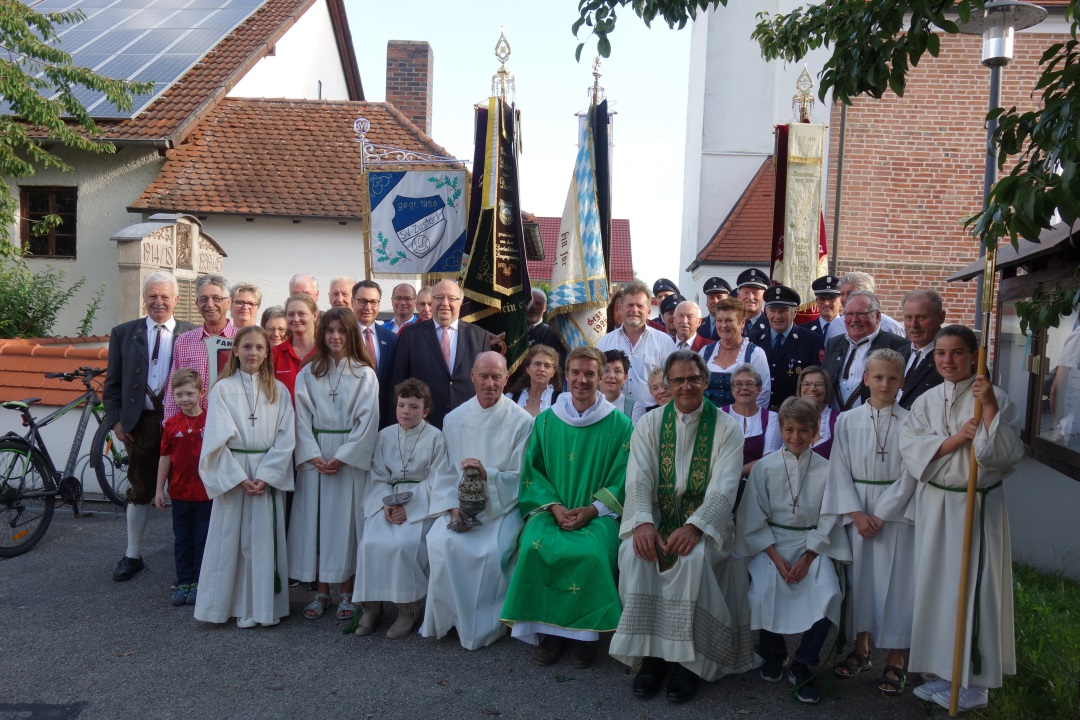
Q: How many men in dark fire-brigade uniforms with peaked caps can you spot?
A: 6